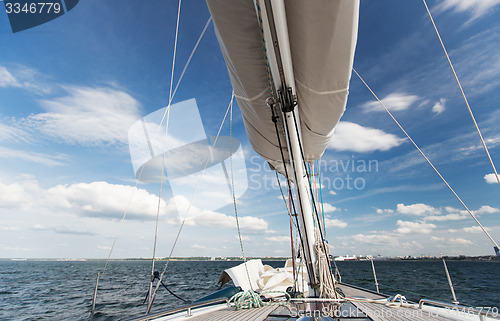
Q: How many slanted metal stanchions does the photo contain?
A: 3